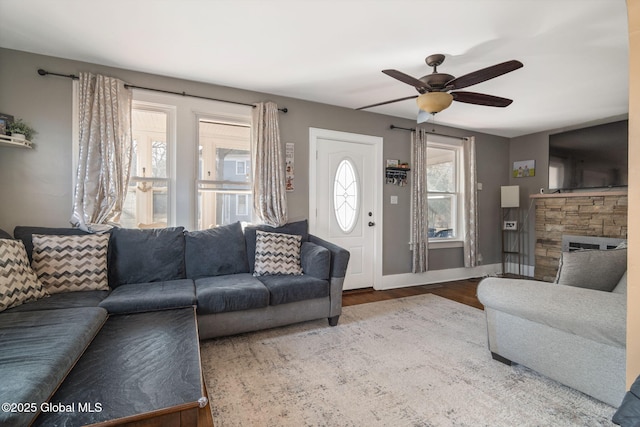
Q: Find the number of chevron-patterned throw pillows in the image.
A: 3